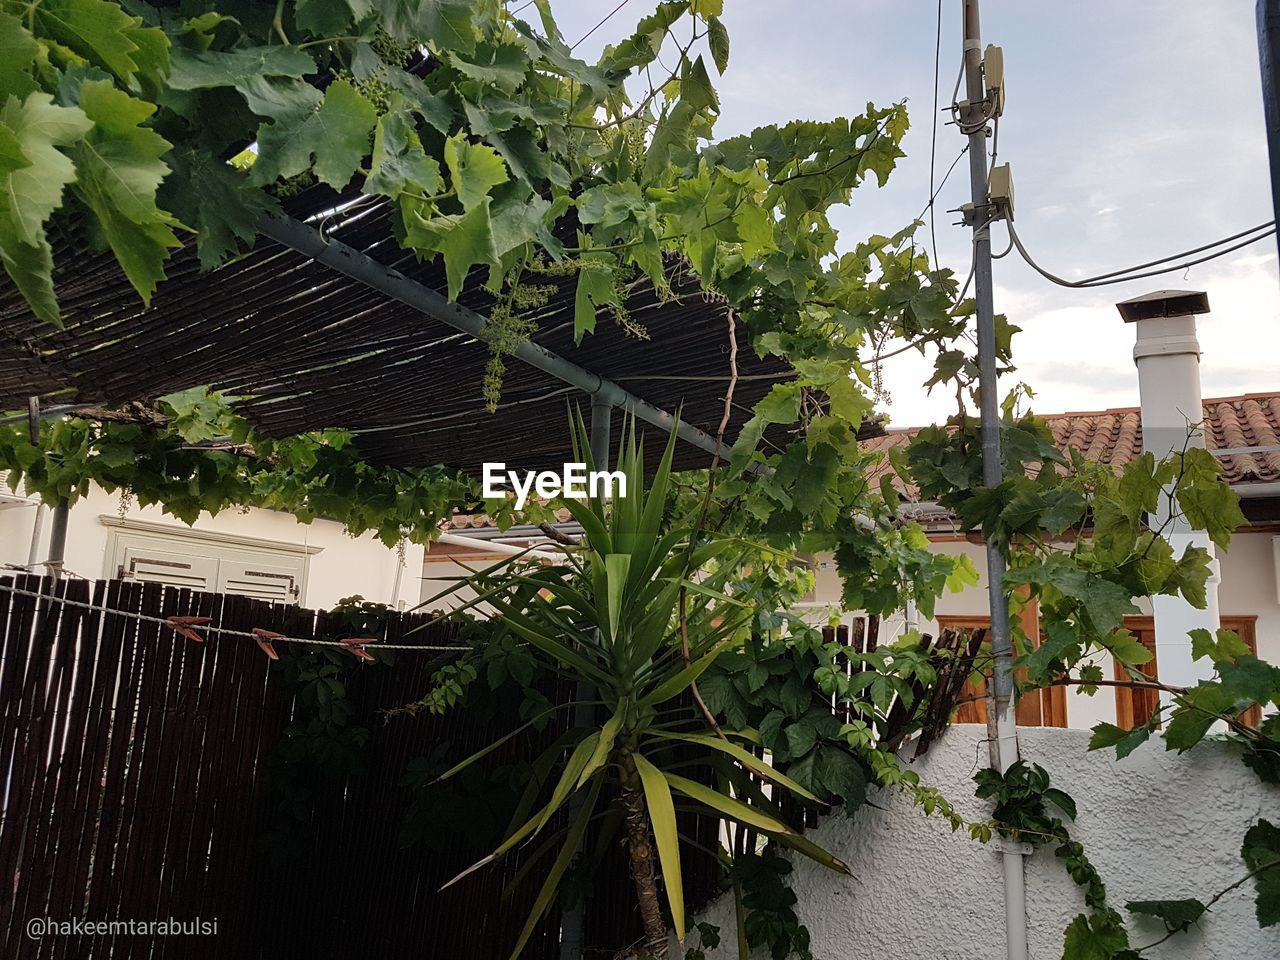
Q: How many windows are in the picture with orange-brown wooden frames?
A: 2